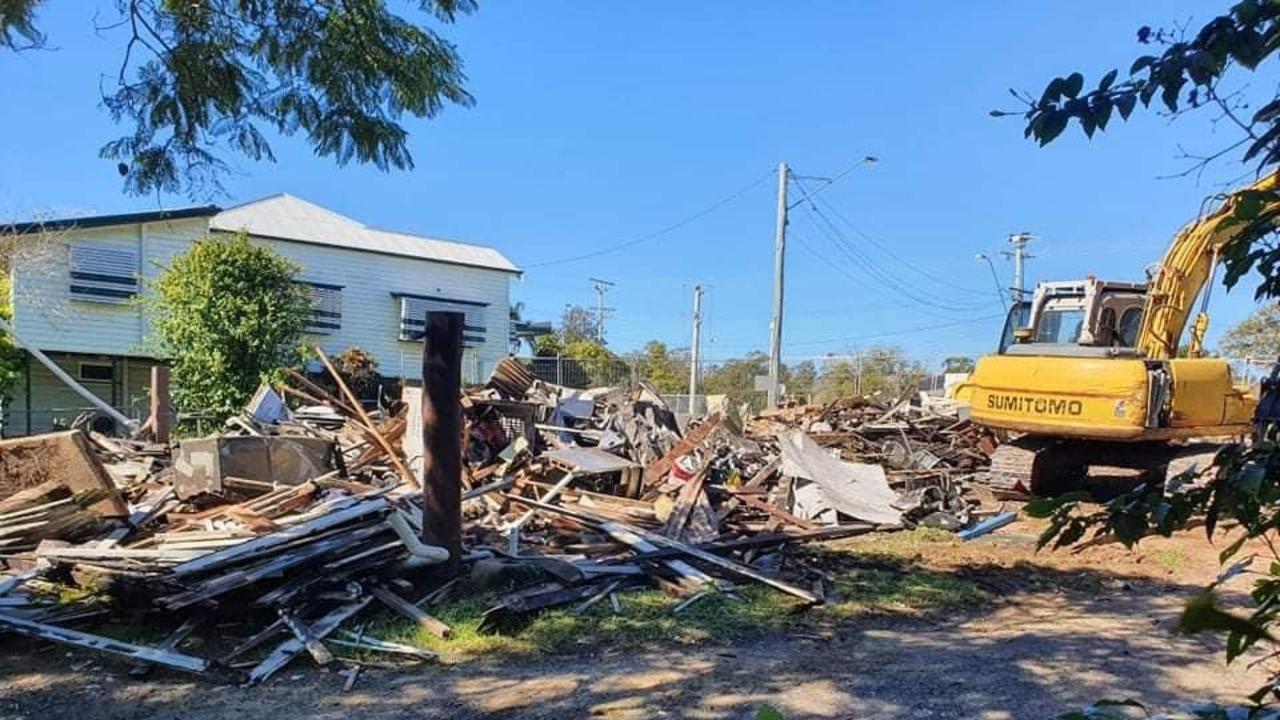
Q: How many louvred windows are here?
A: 3